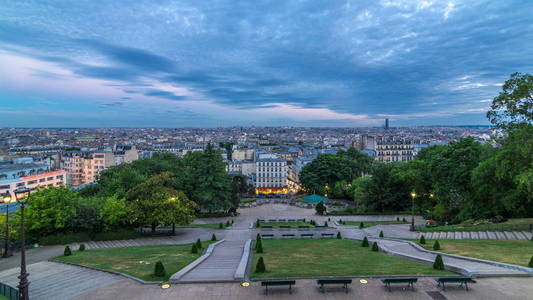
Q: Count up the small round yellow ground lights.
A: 3